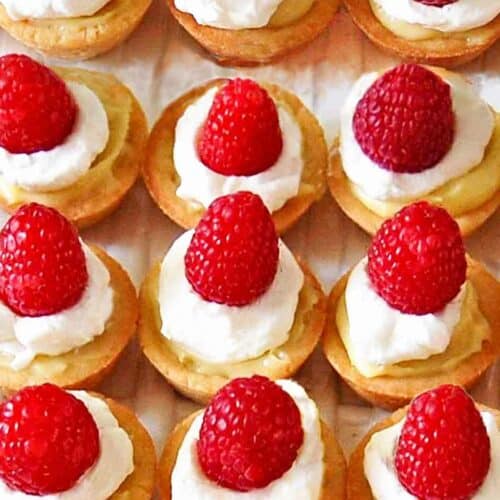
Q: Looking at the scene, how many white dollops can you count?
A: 12